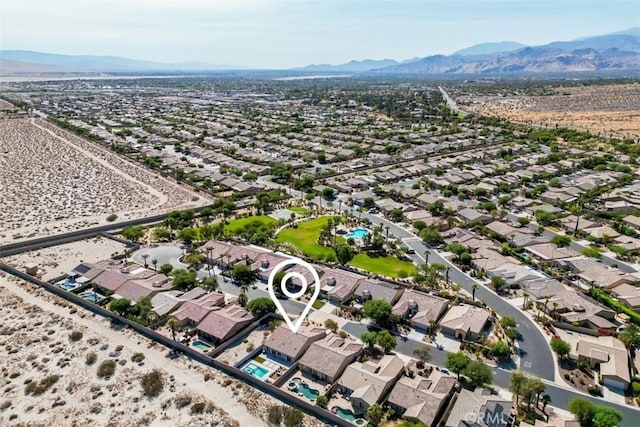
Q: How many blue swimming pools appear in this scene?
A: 7